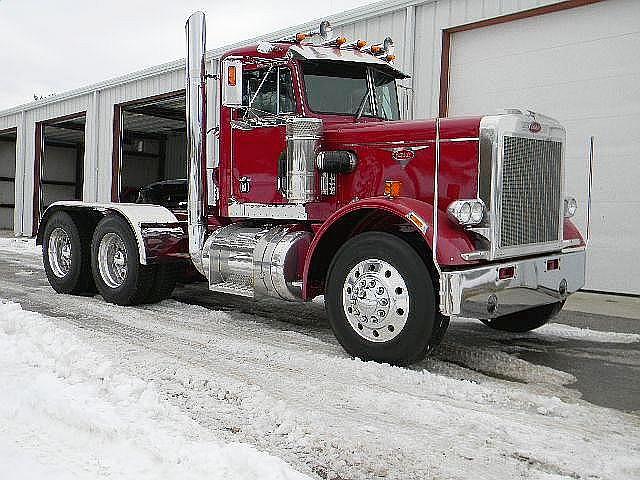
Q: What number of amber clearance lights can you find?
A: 5